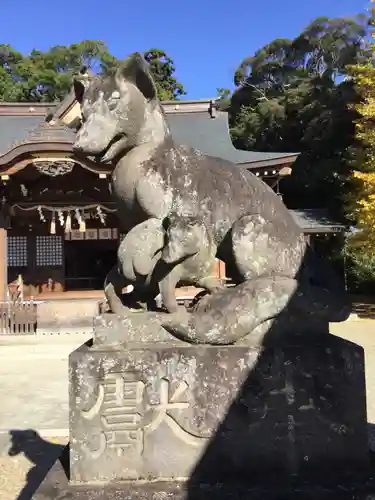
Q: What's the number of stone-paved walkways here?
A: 1